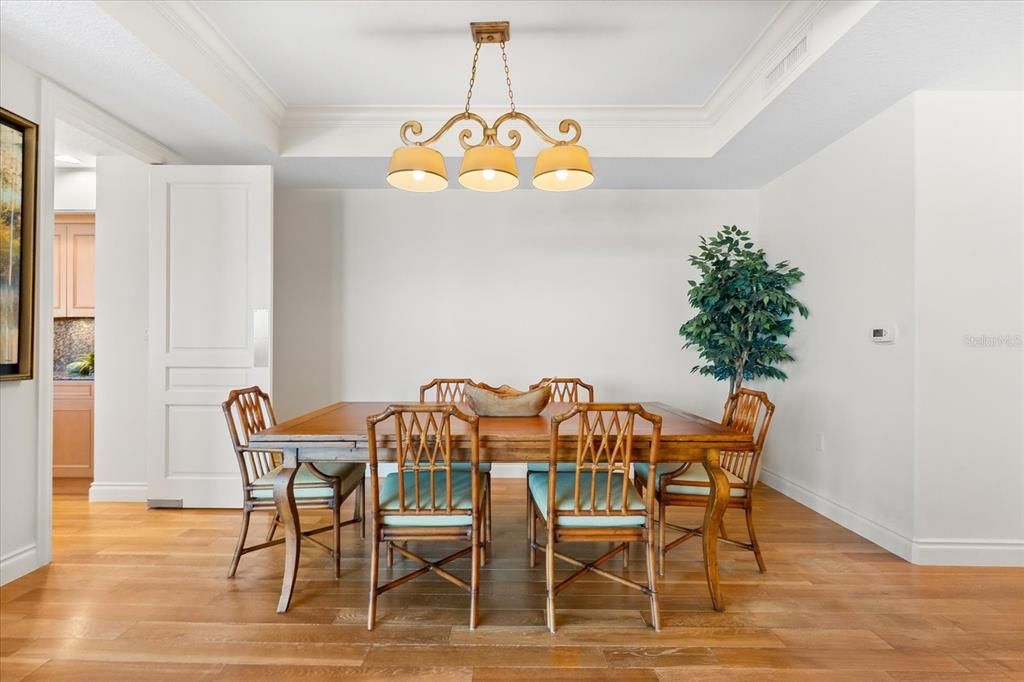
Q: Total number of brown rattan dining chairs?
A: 6